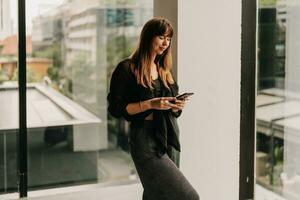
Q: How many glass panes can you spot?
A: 3